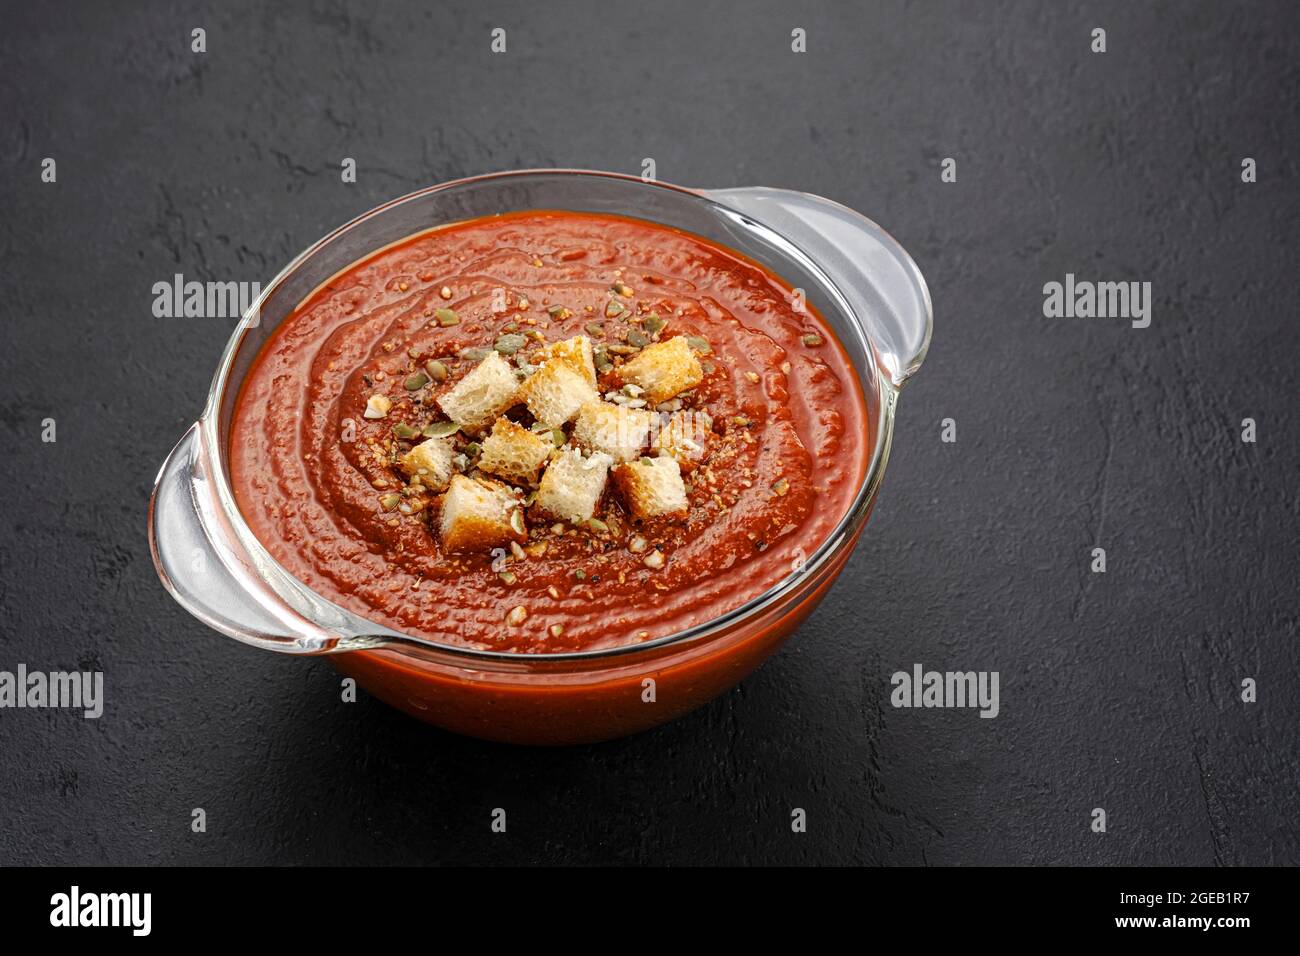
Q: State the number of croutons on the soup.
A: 11